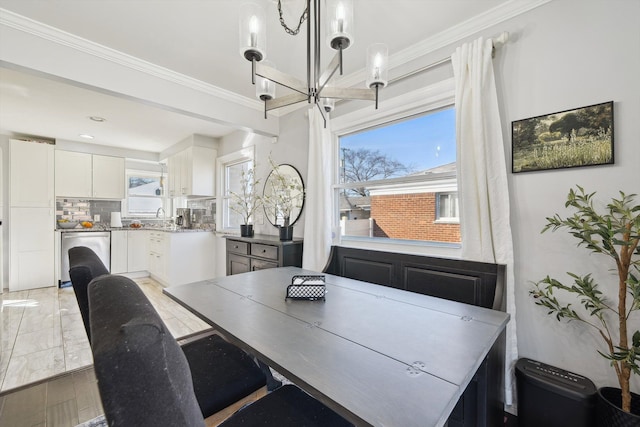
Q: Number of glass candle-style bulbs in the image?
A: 5